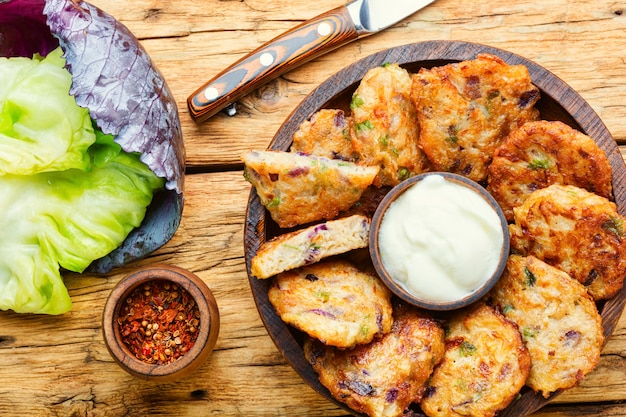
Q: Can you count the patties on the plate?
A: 11